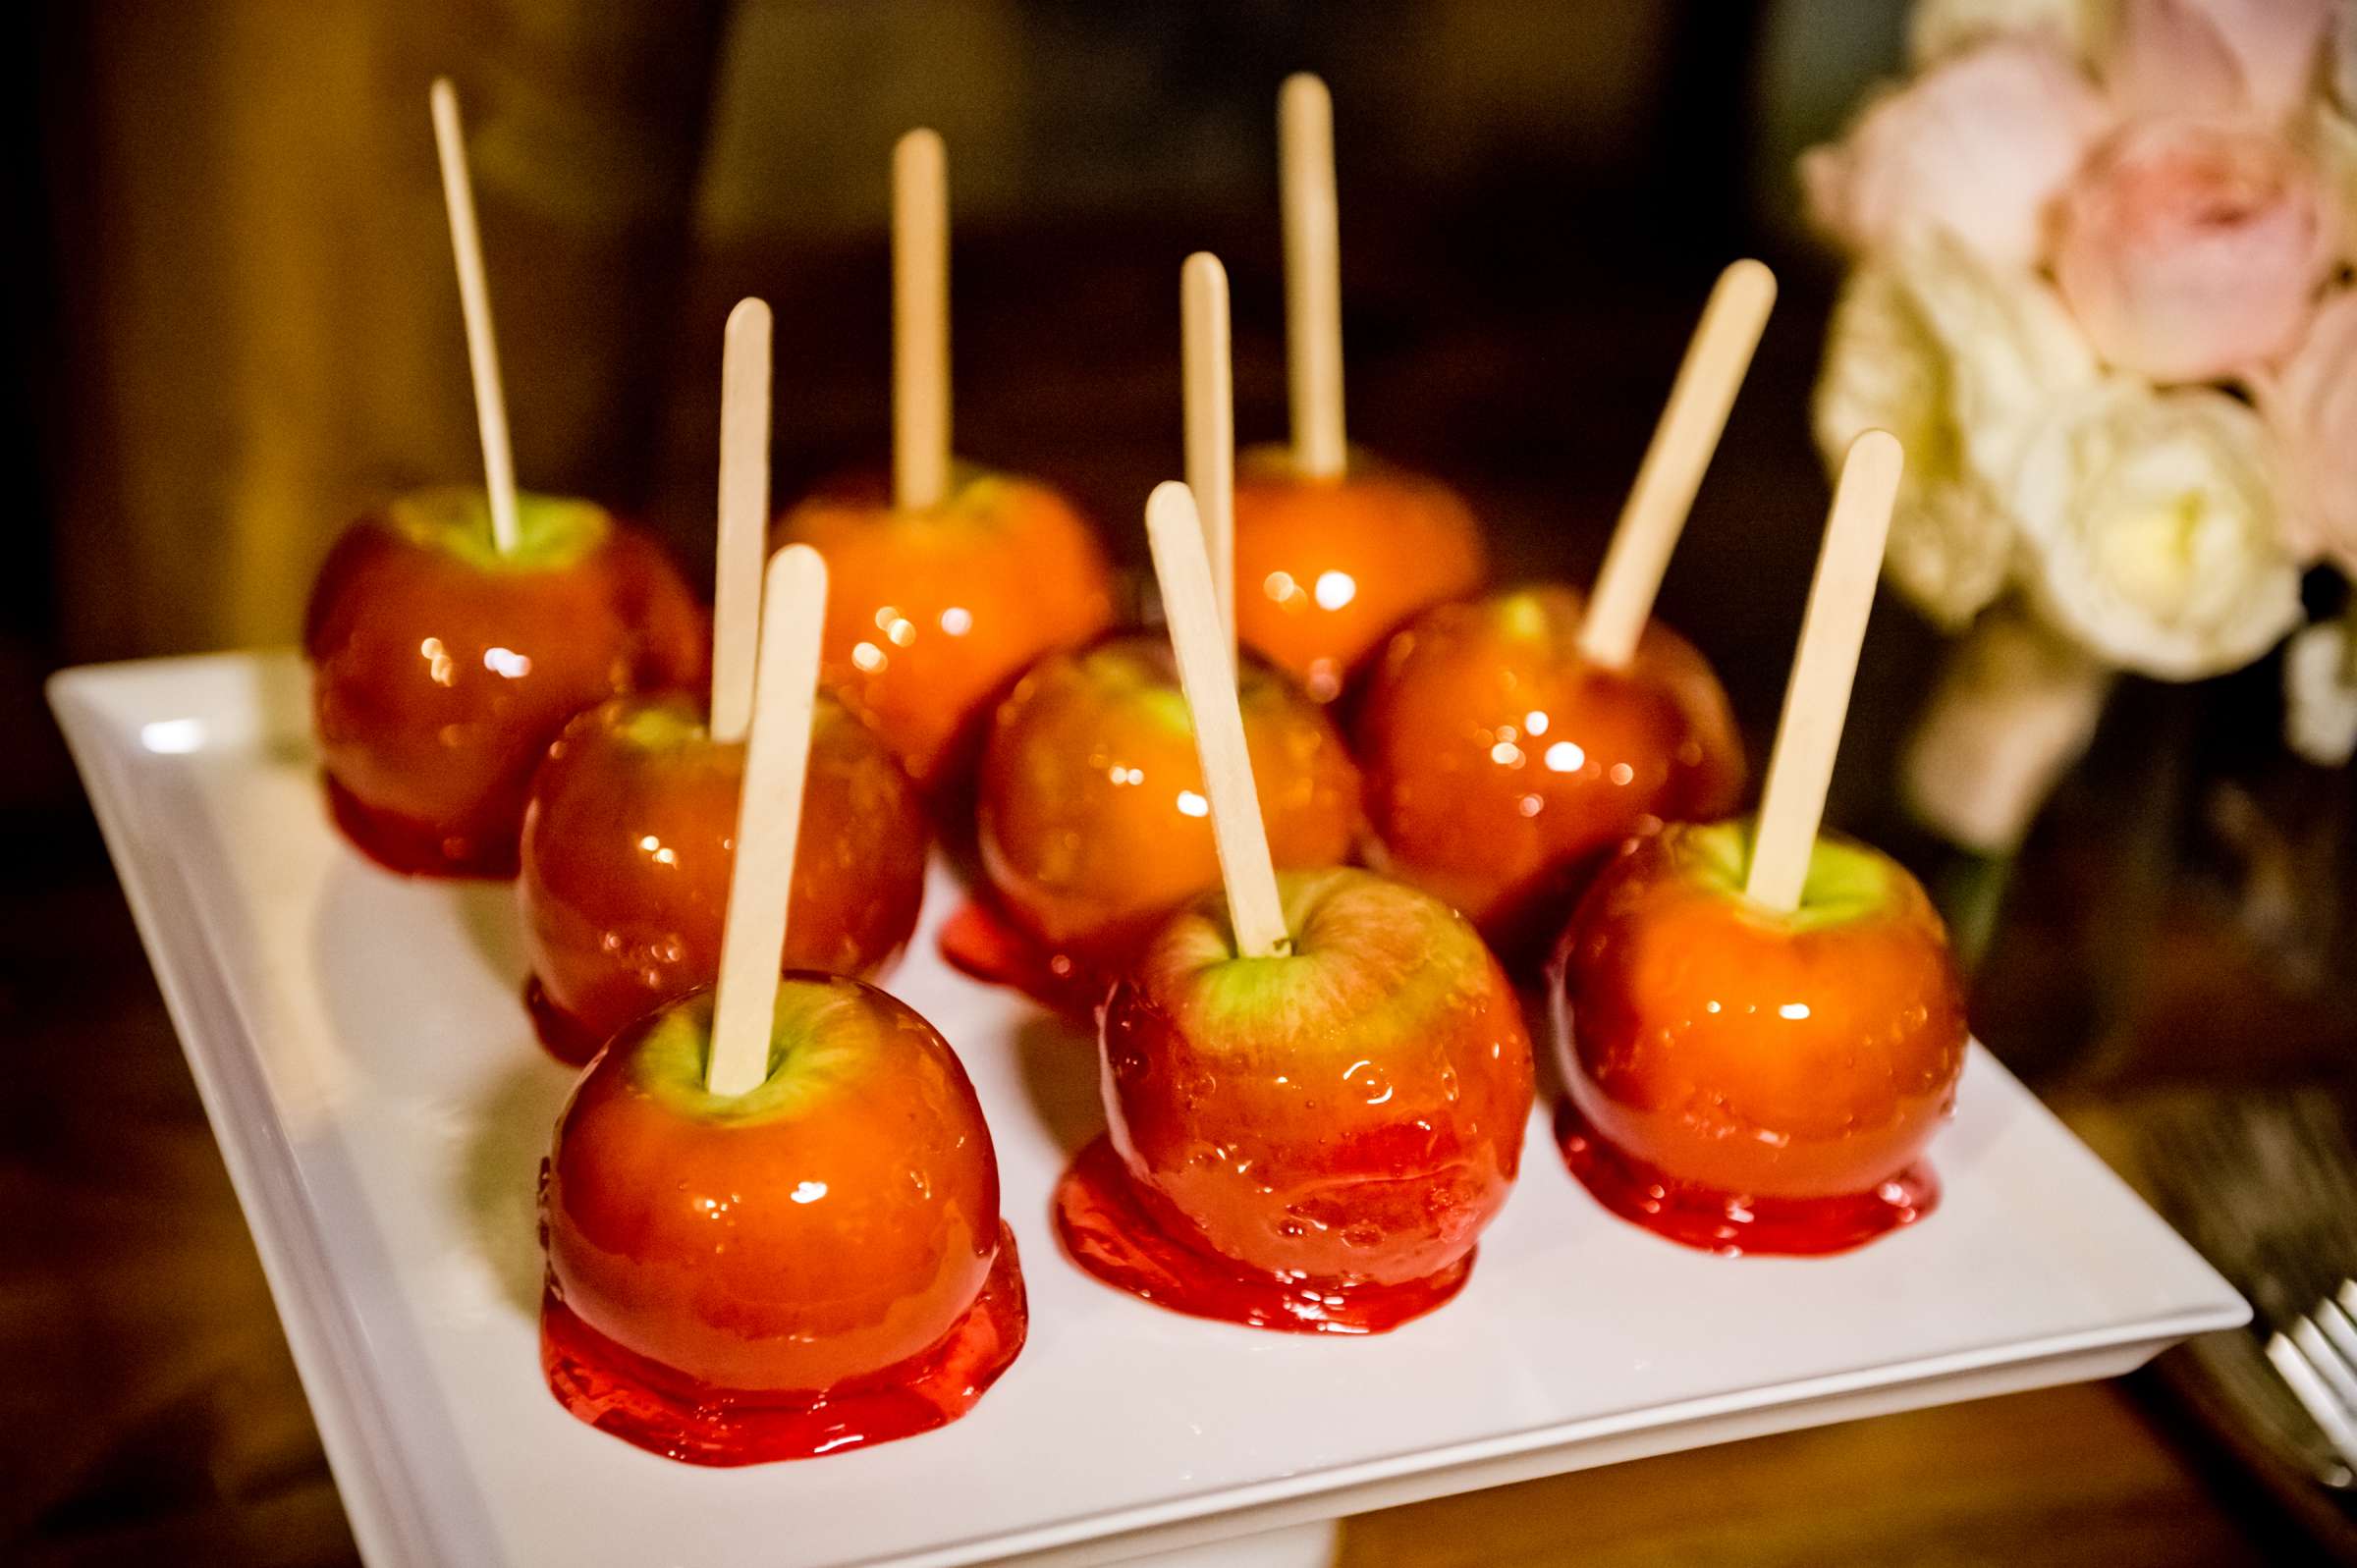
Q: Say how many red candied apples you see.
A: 9